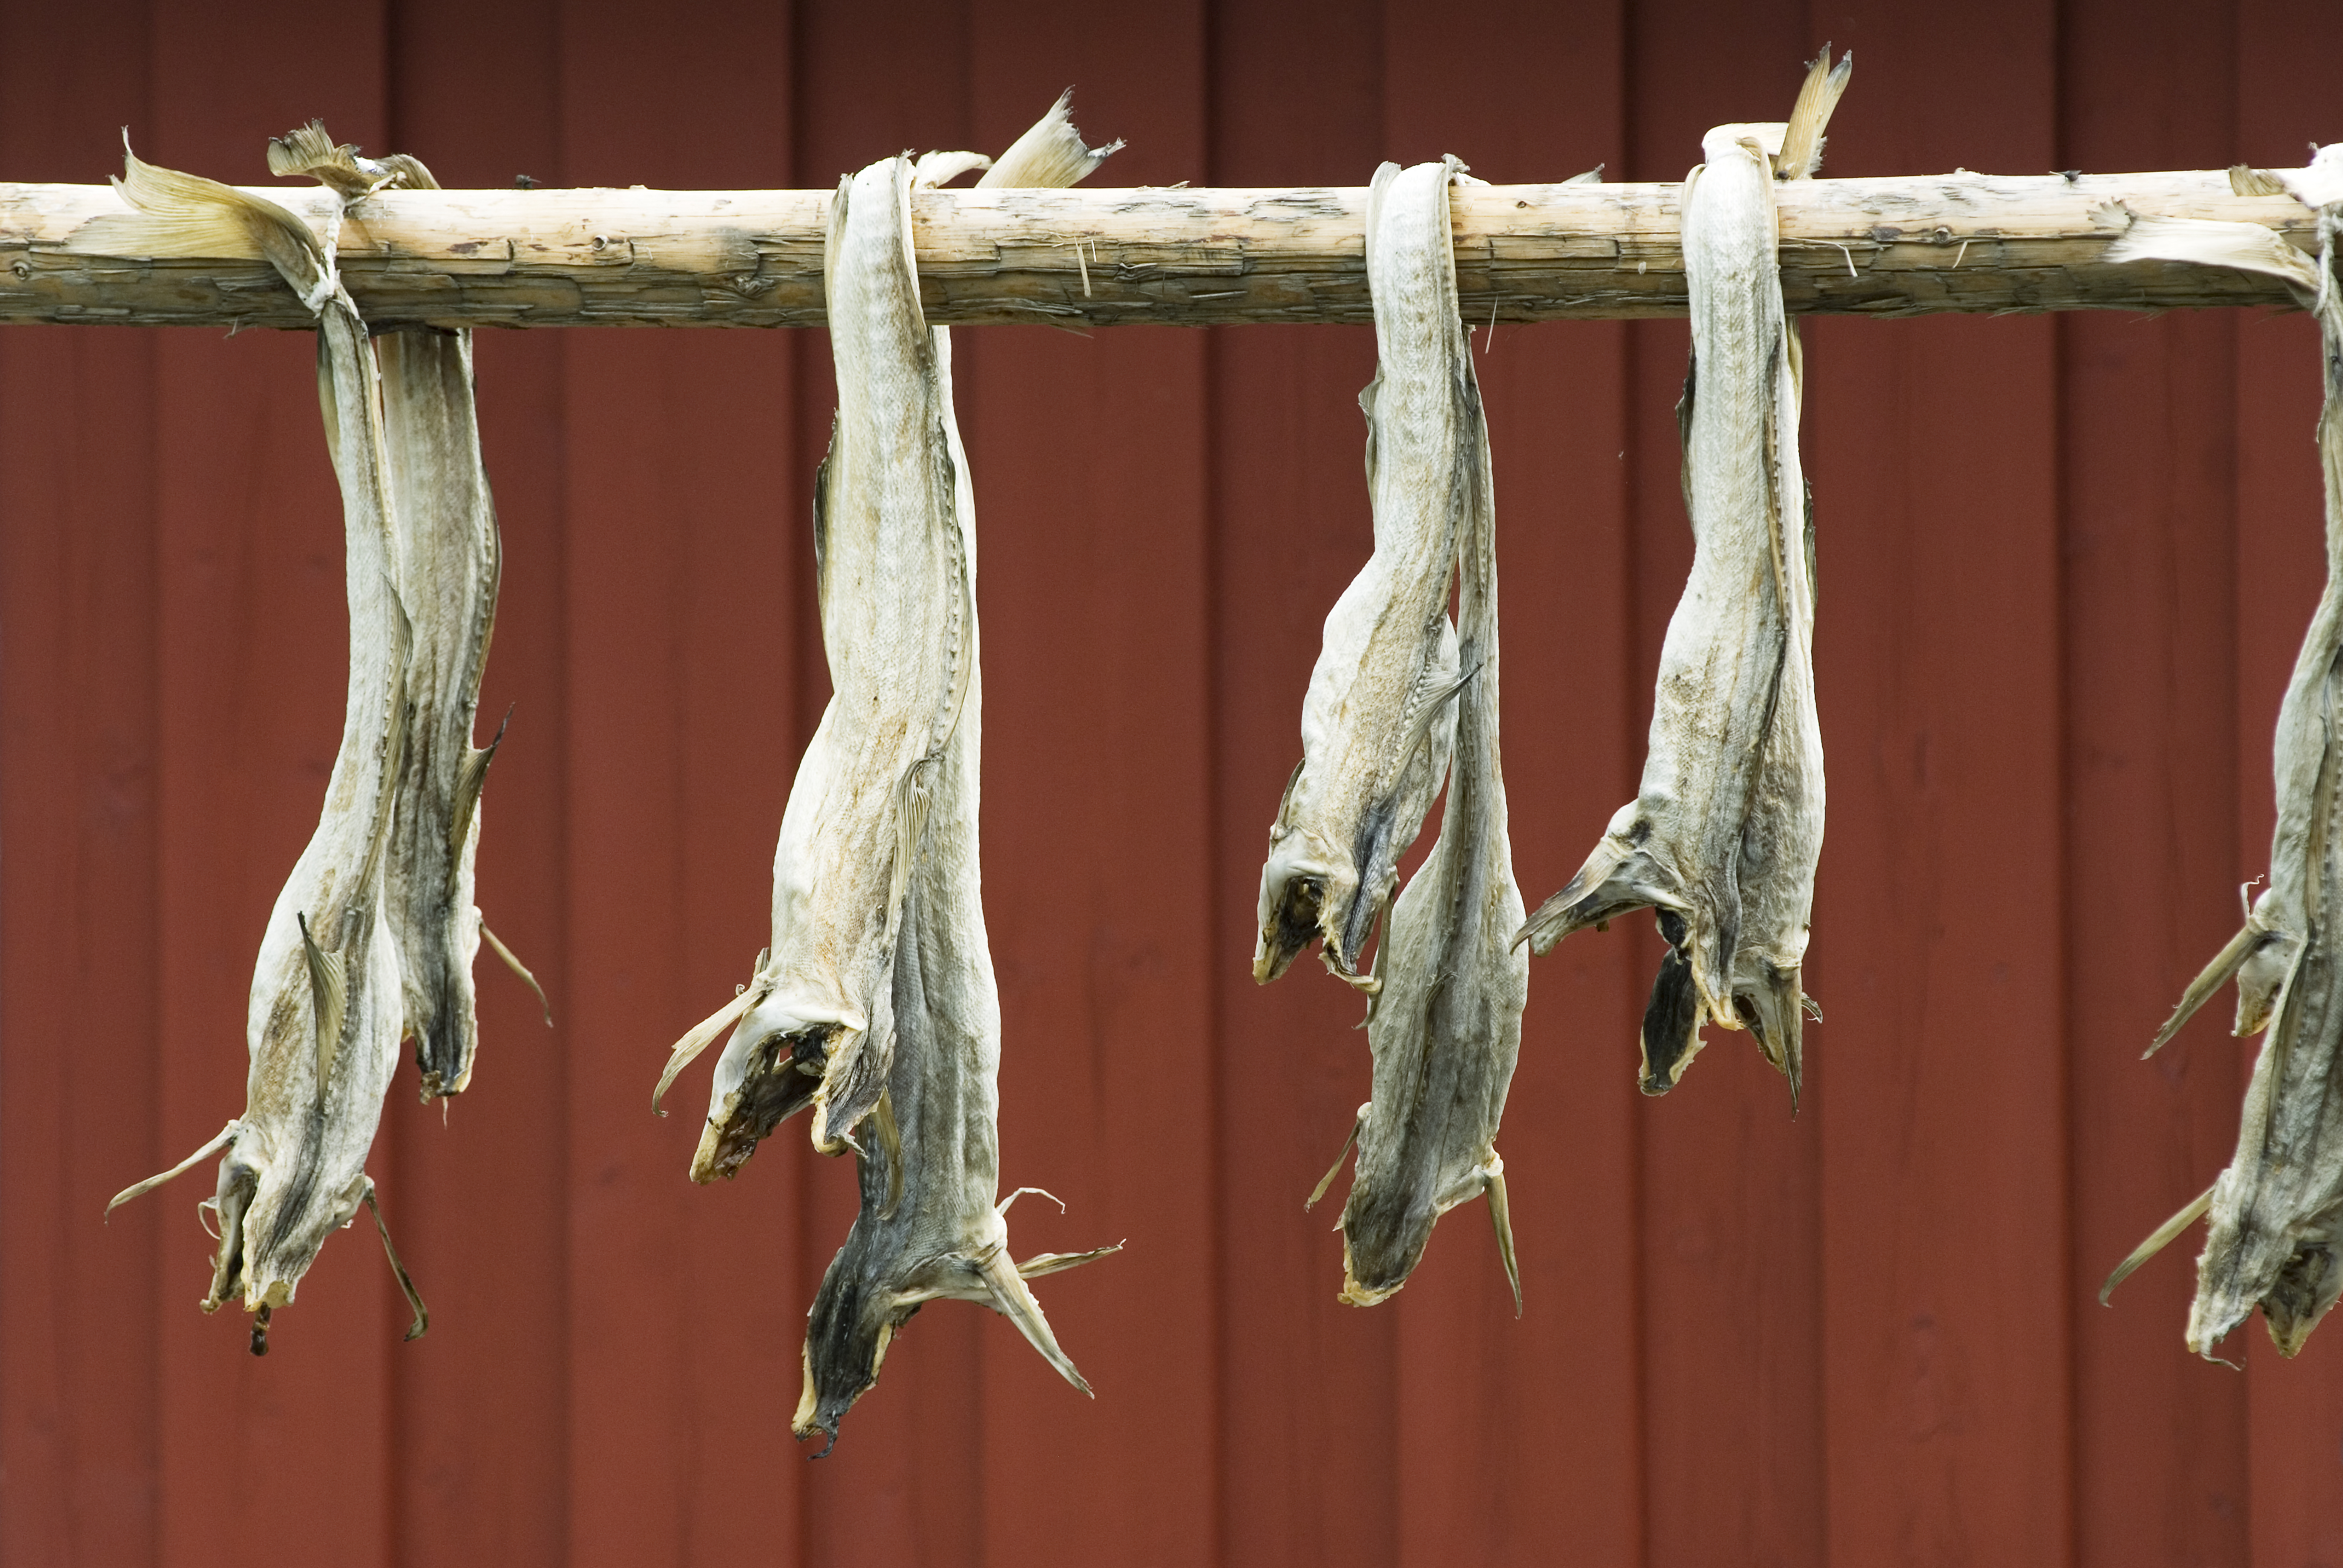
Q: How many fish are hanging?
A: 10